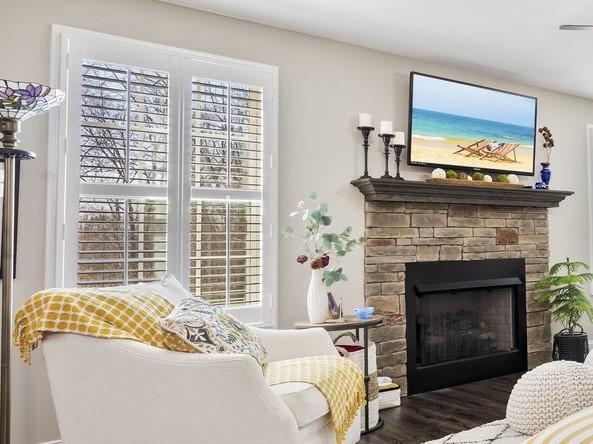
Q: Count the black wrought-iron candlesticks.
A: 3